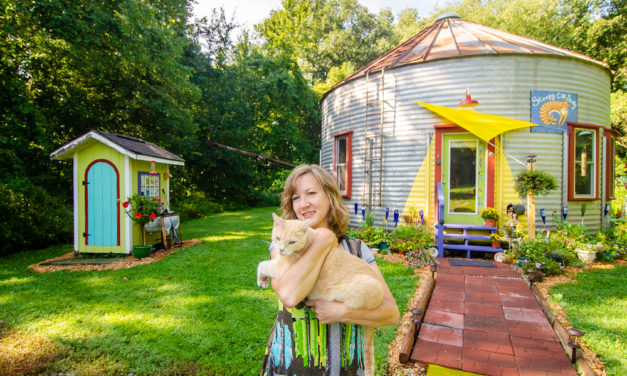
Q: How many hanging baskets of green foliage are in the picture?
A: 1